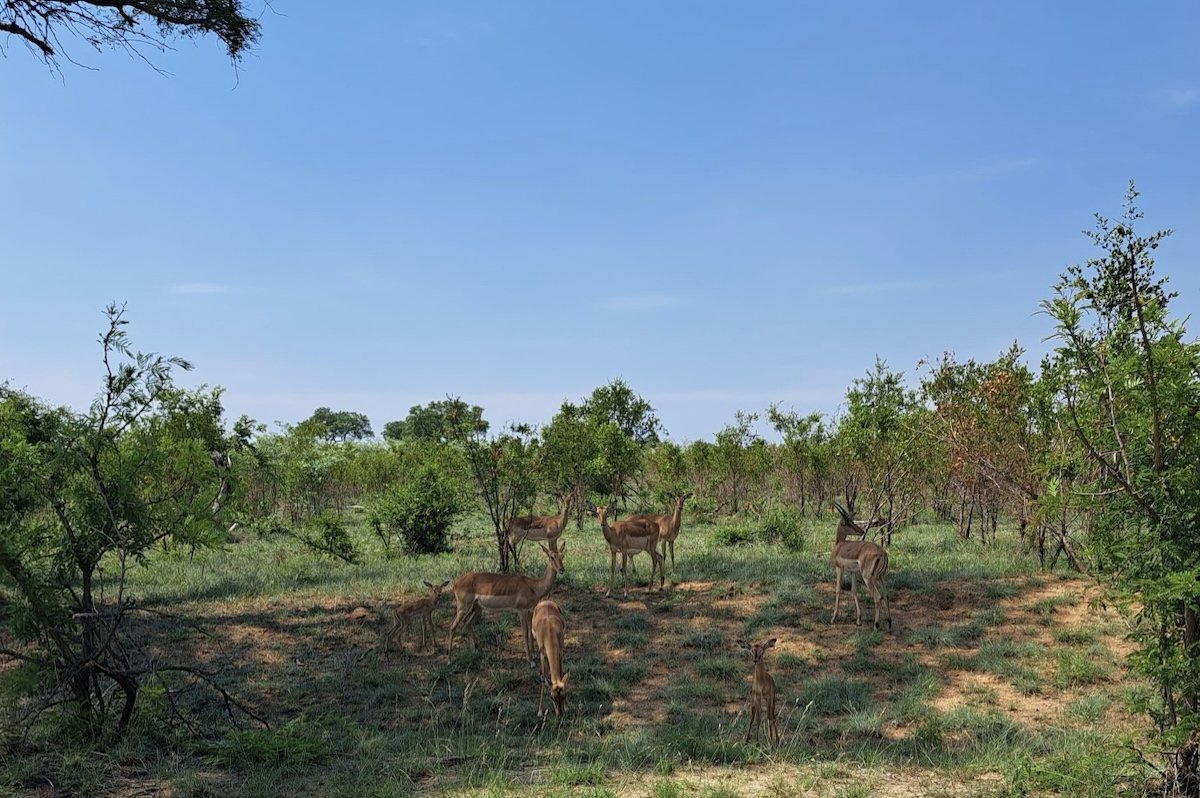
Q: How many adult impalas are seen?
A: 6